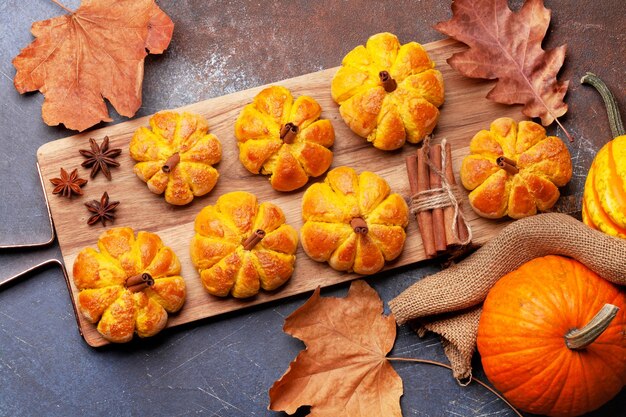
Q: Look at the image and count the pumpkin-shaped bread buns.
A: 7